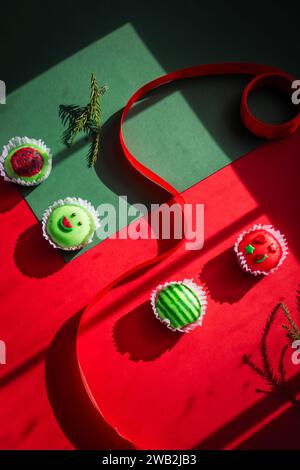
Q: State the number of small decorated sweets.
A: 4